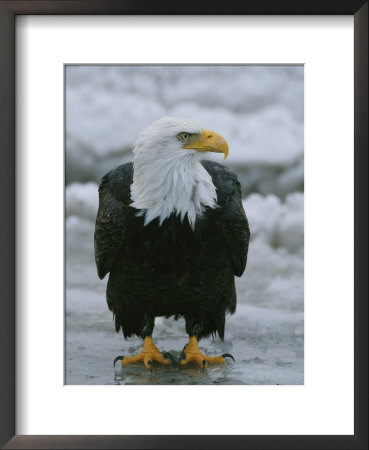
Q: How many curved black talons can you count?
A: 6